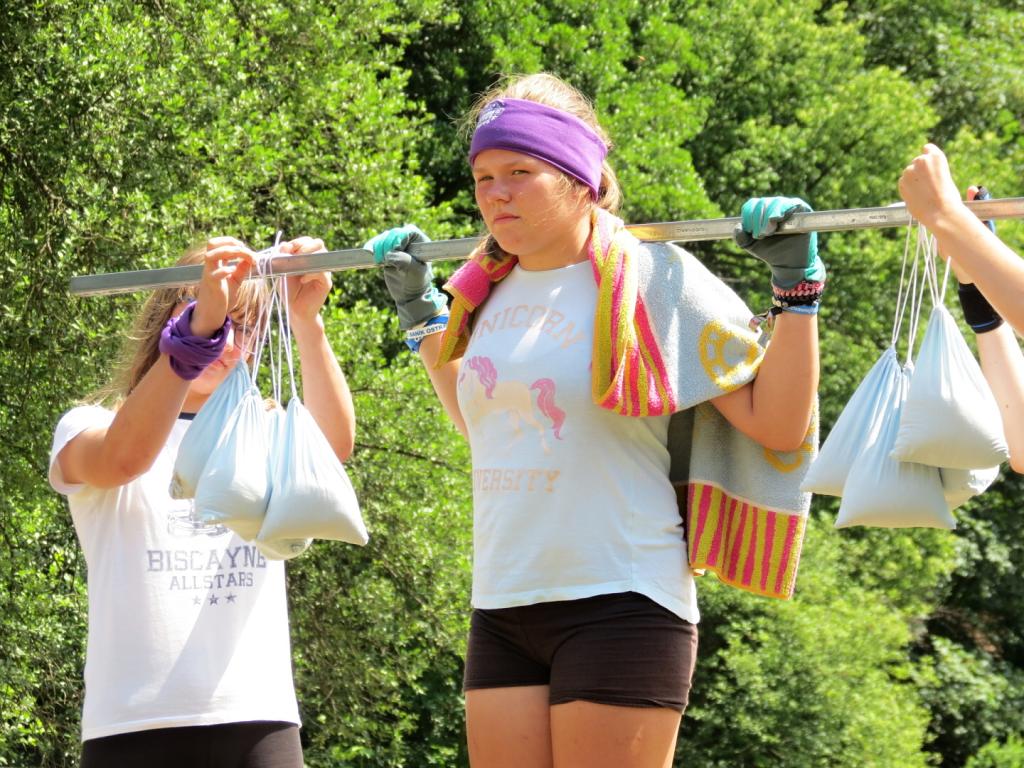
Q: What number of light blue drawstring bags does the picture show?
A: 8